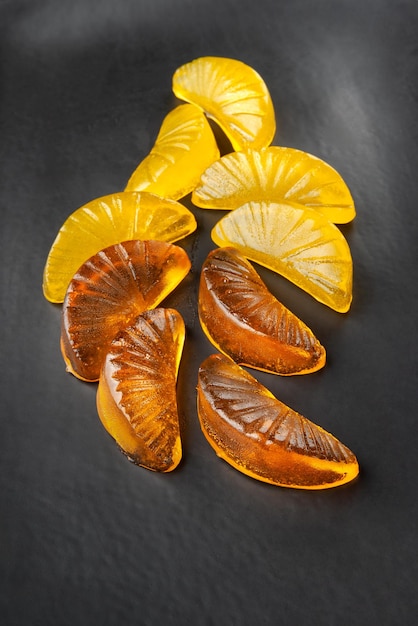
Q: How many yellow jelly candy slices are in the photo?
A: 5